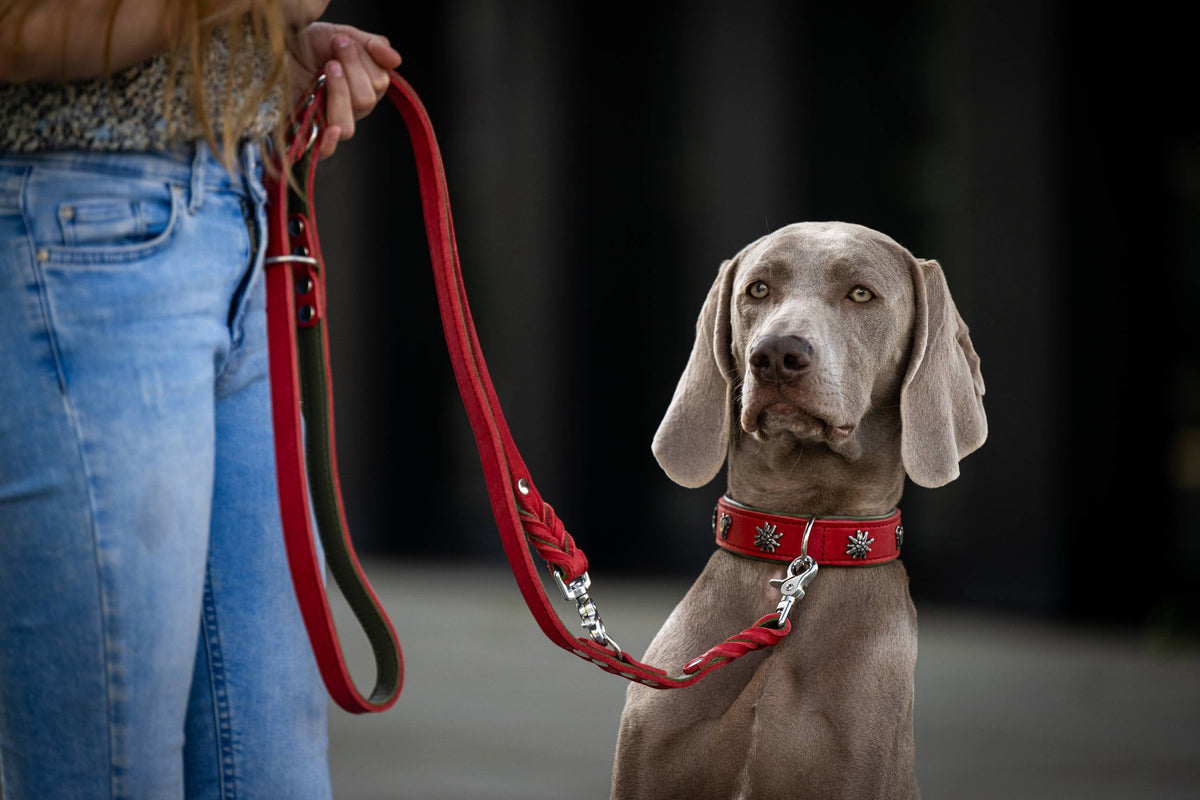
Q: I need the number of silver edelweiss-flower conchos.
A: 2